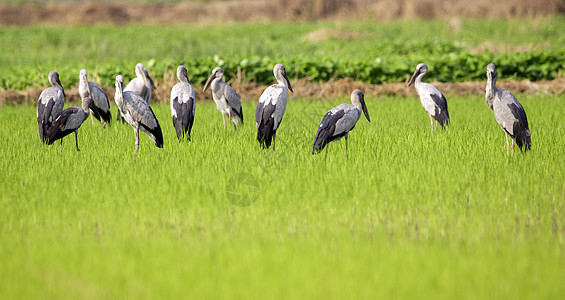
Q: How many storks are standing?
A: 11